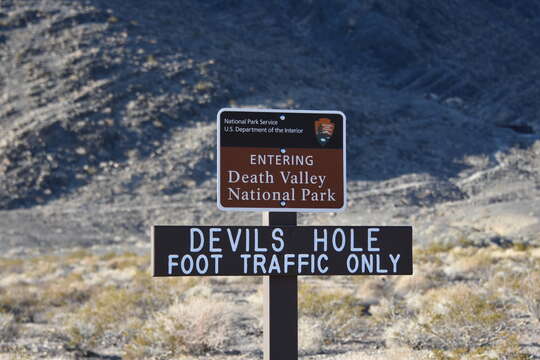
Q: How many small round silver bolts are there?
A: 3